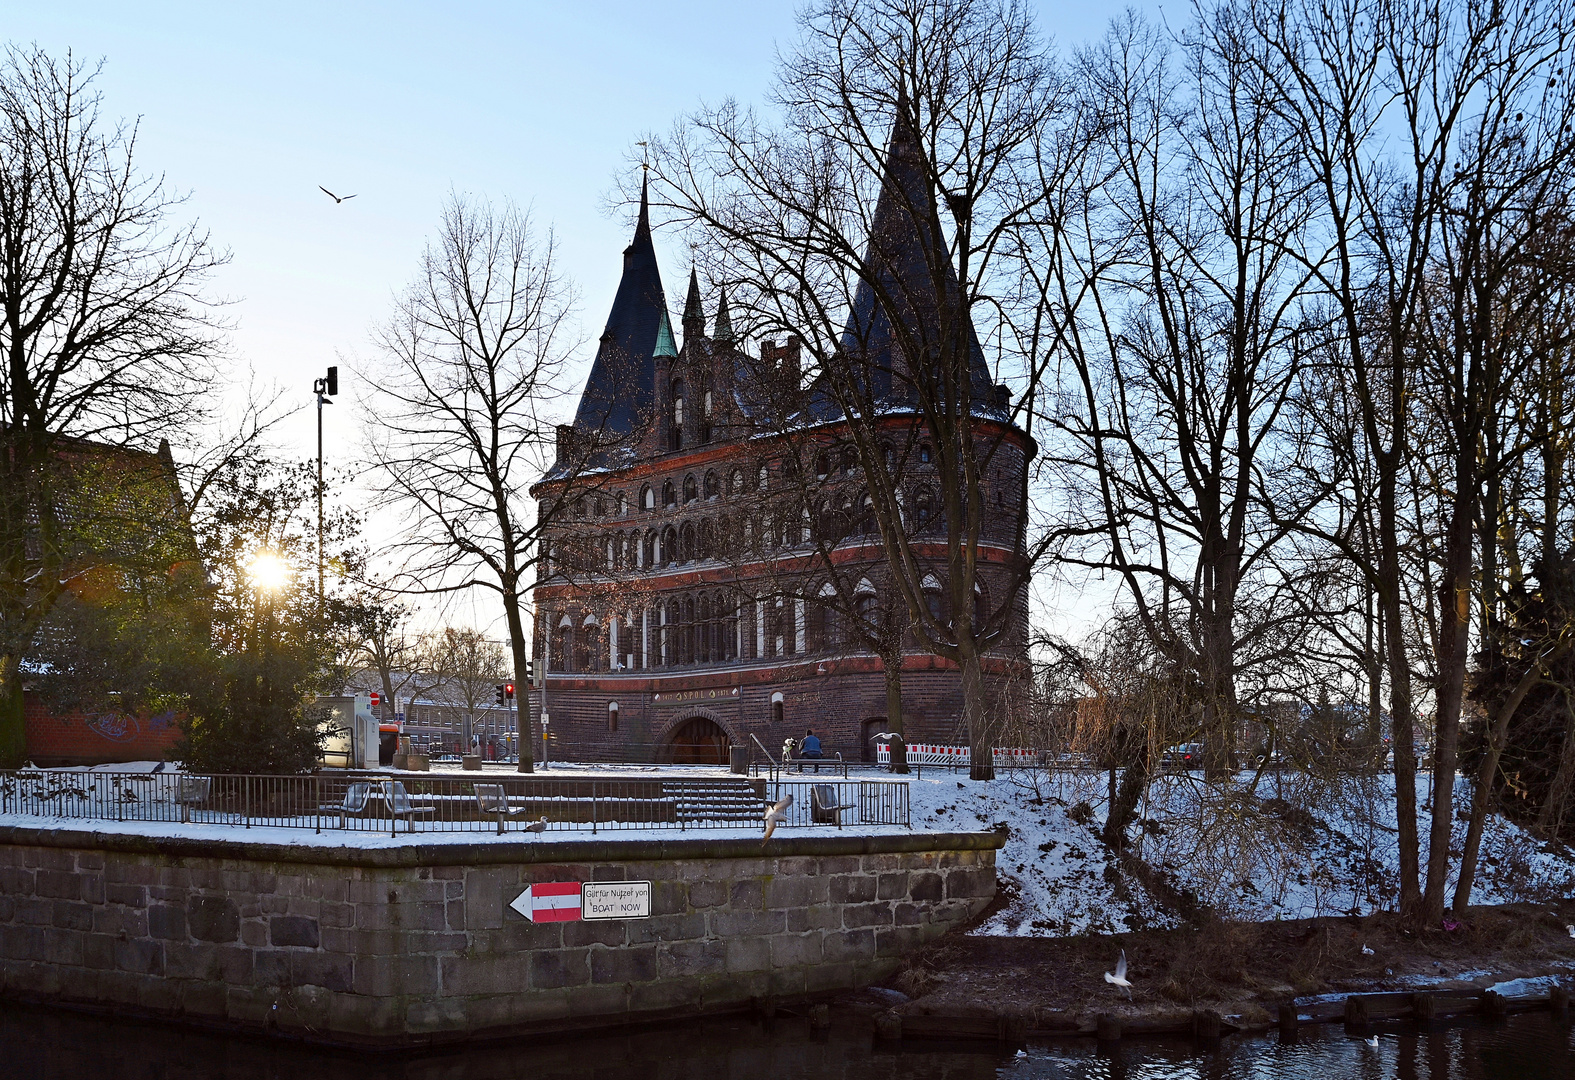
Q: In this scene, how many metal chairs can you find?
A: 5